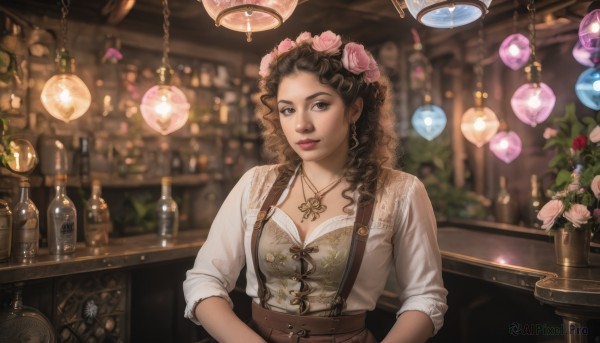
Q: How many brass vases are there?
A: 1